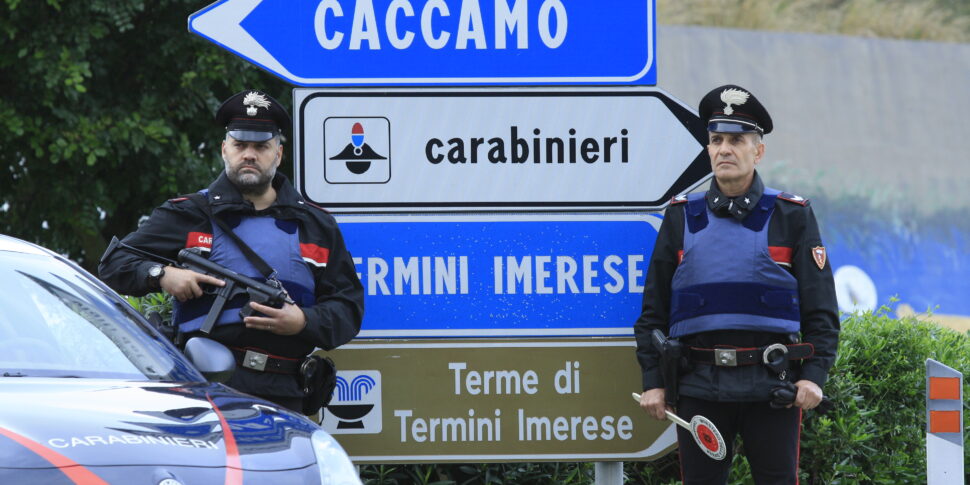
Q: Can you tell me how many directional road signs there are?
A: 4